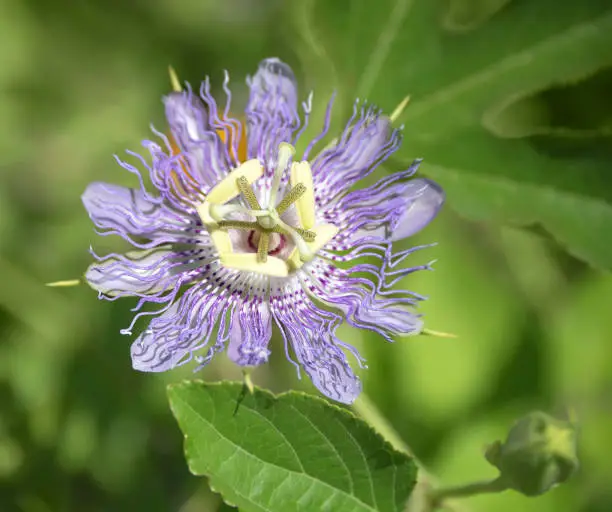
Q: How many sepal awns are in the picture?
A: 5